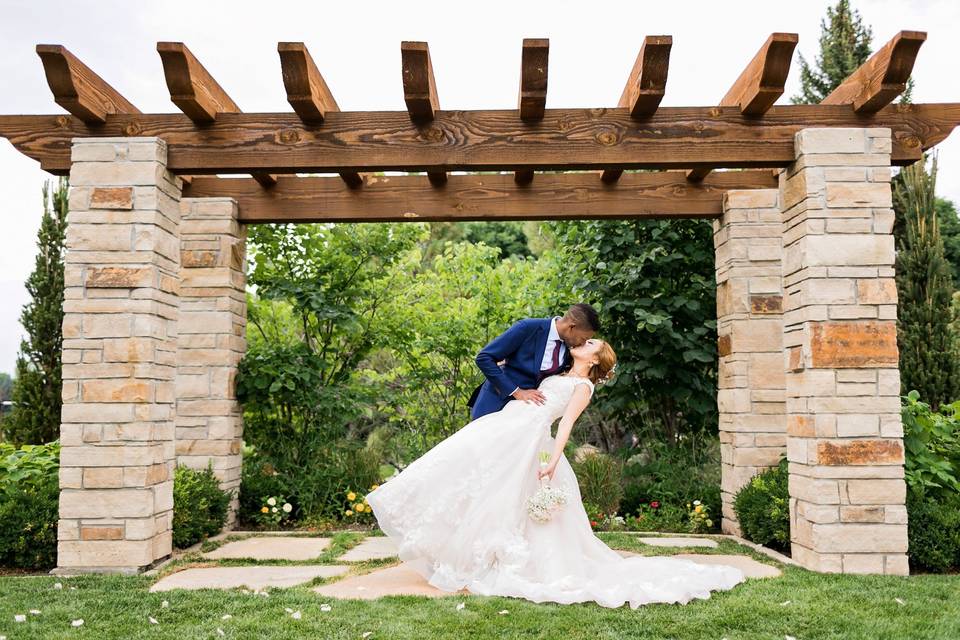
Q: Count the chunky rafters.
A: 8